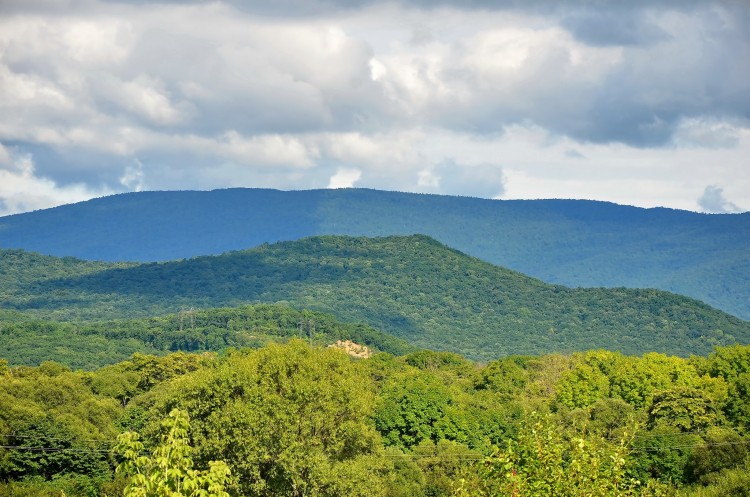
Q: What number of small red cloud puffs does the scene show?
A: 0